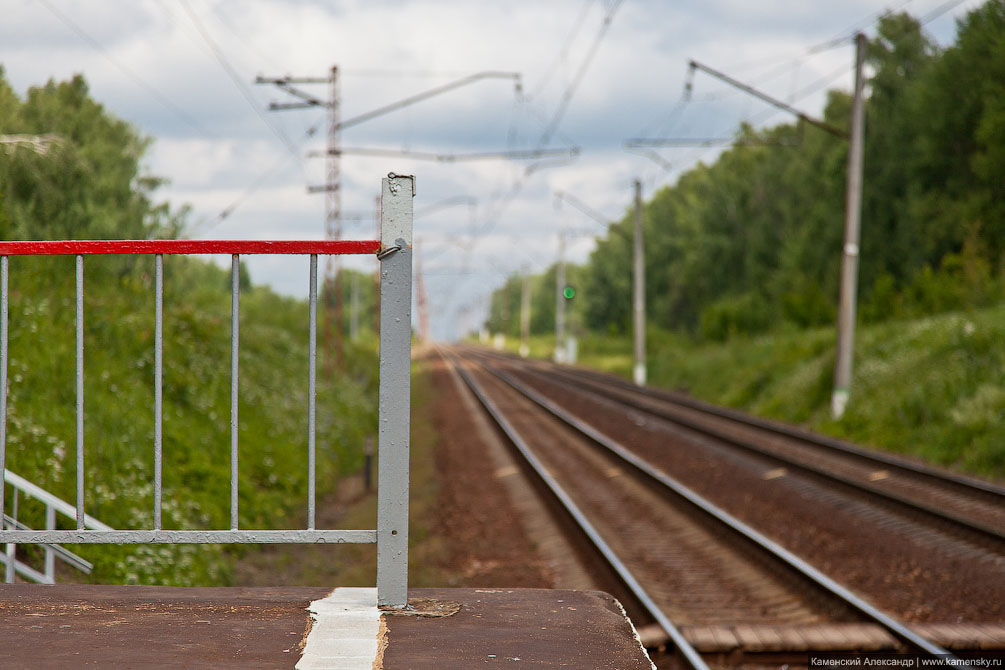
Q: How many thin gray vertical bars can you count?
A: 5